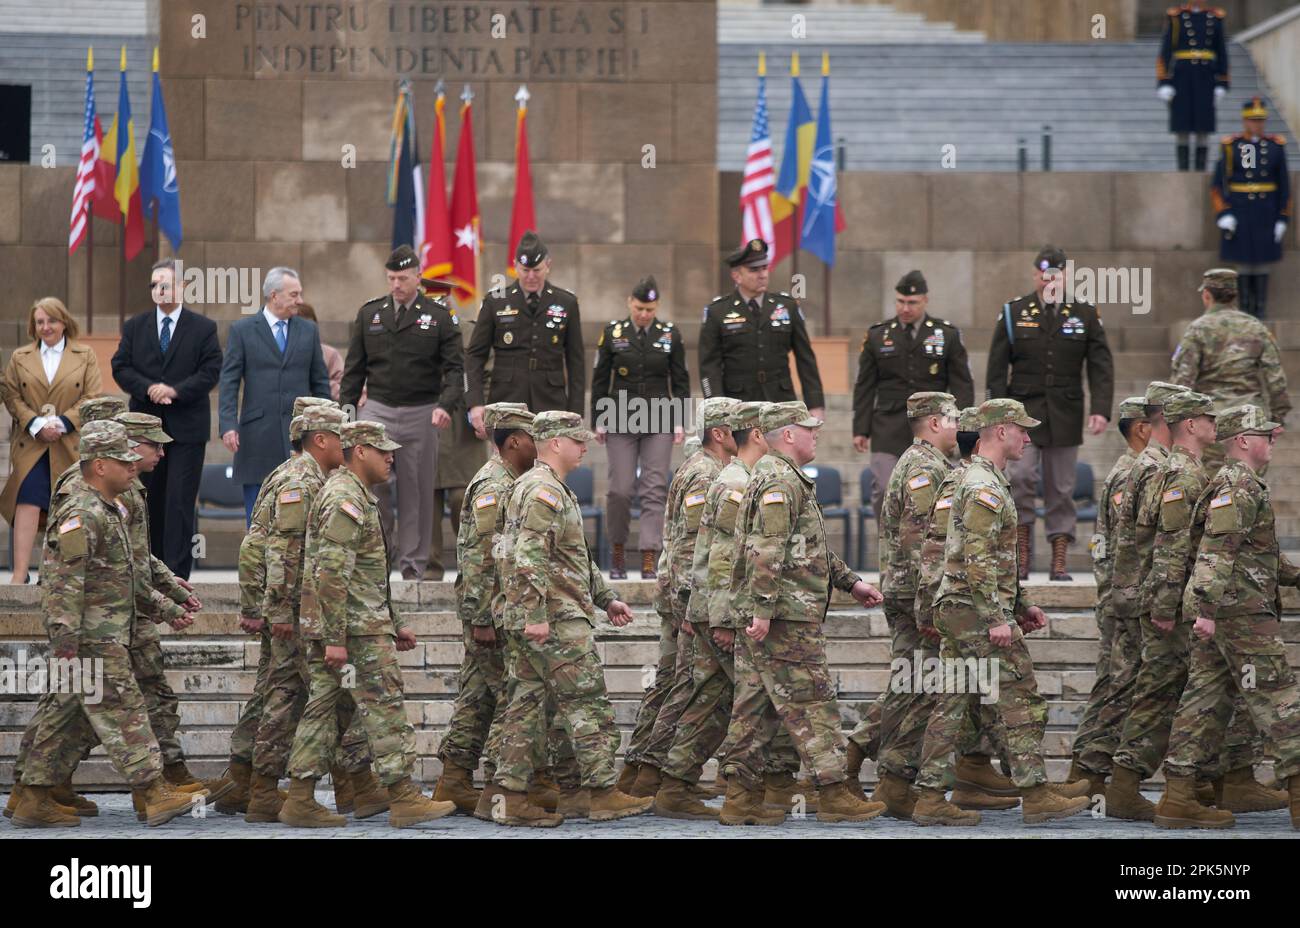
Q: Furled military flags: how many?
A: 4